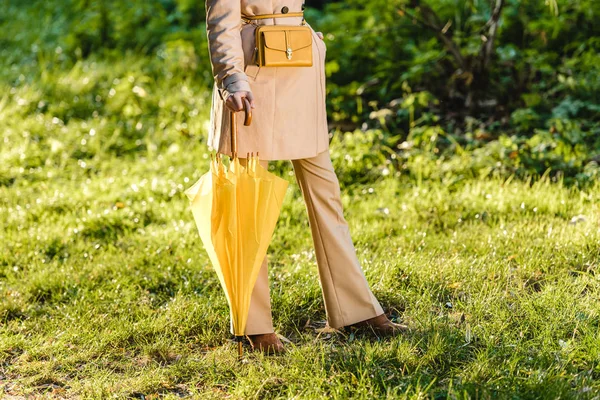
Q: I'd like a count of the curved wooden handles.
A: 1